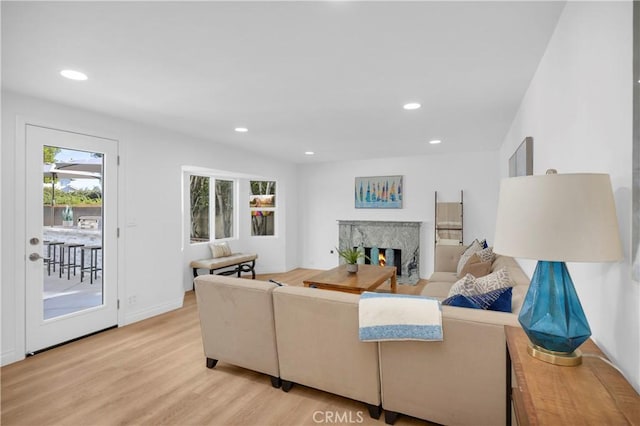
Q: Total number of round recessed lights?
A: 5